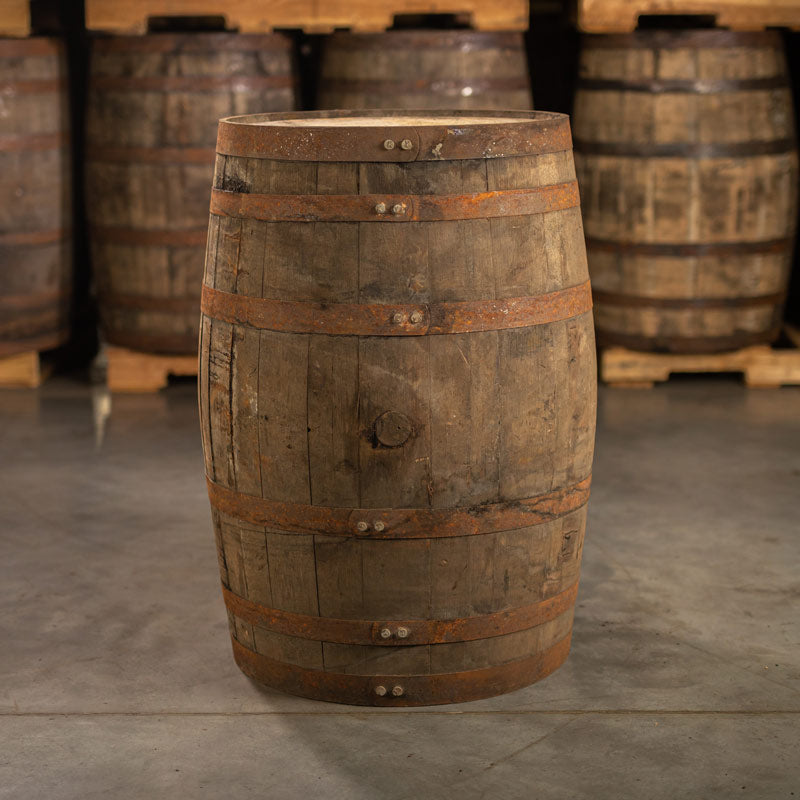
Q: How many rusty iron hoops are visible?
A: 6